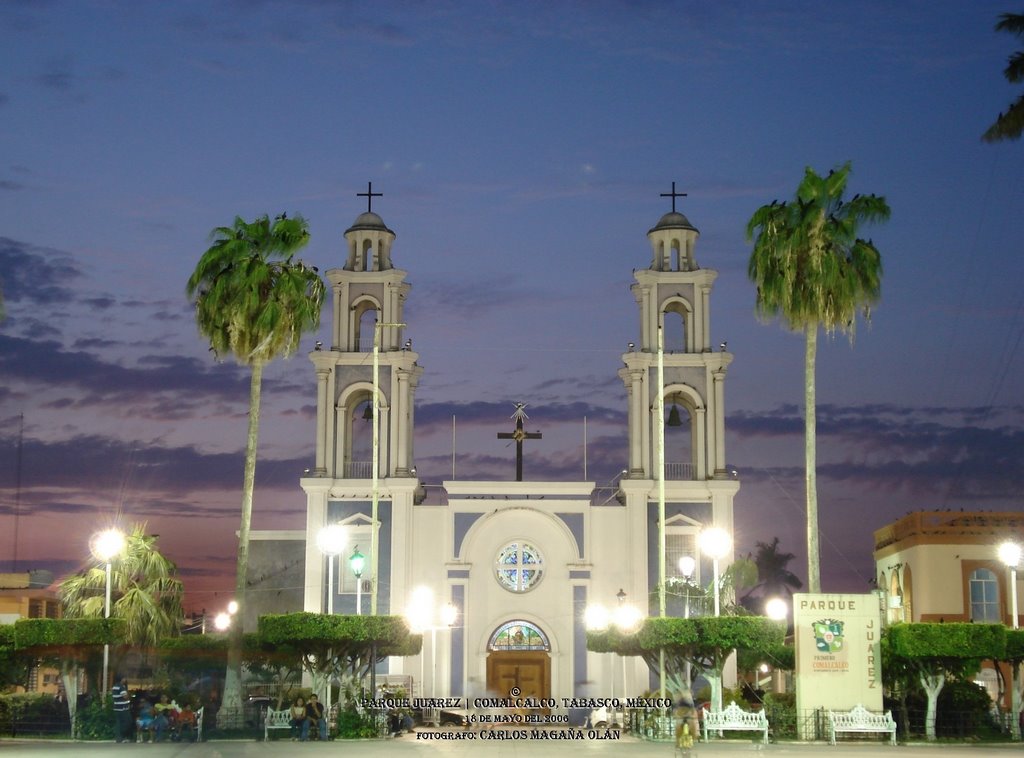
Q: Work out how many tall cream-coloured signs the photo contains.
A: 1